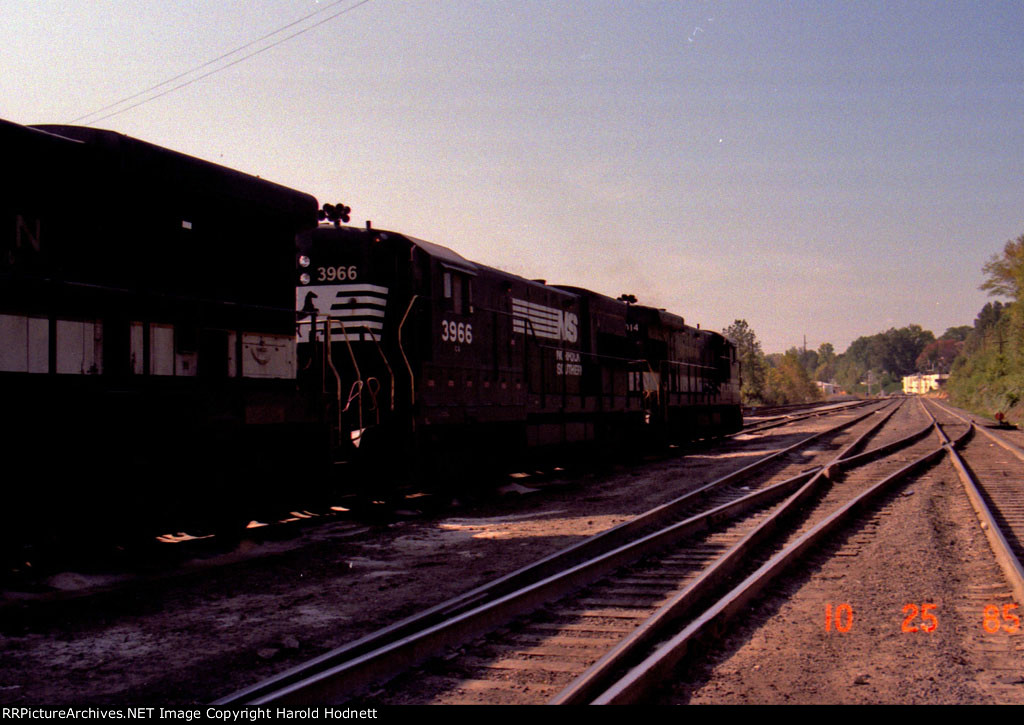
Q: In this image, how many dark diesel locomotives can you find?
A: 3